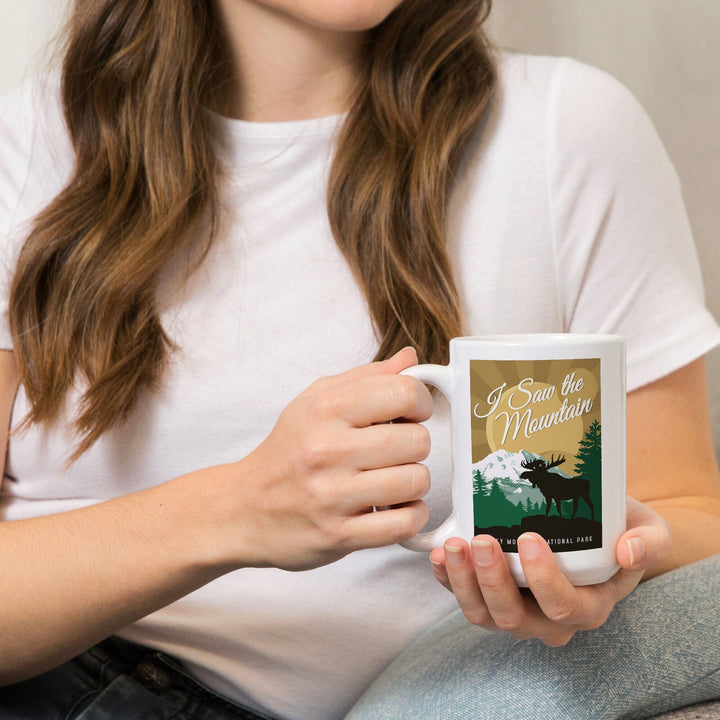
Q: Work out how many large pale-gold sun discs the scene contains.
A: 1